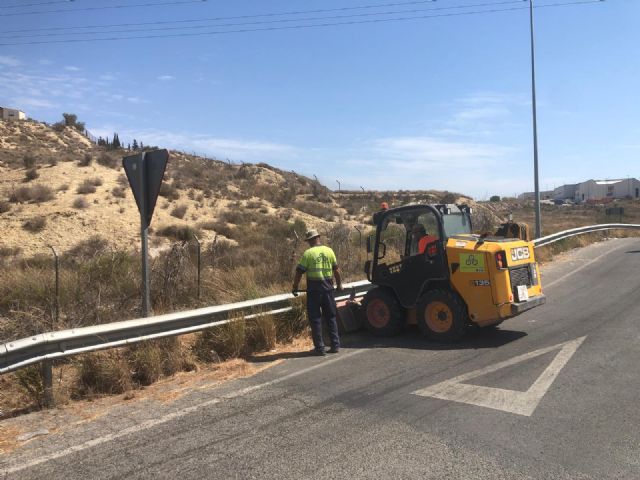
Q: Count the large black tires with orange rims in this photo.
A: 2